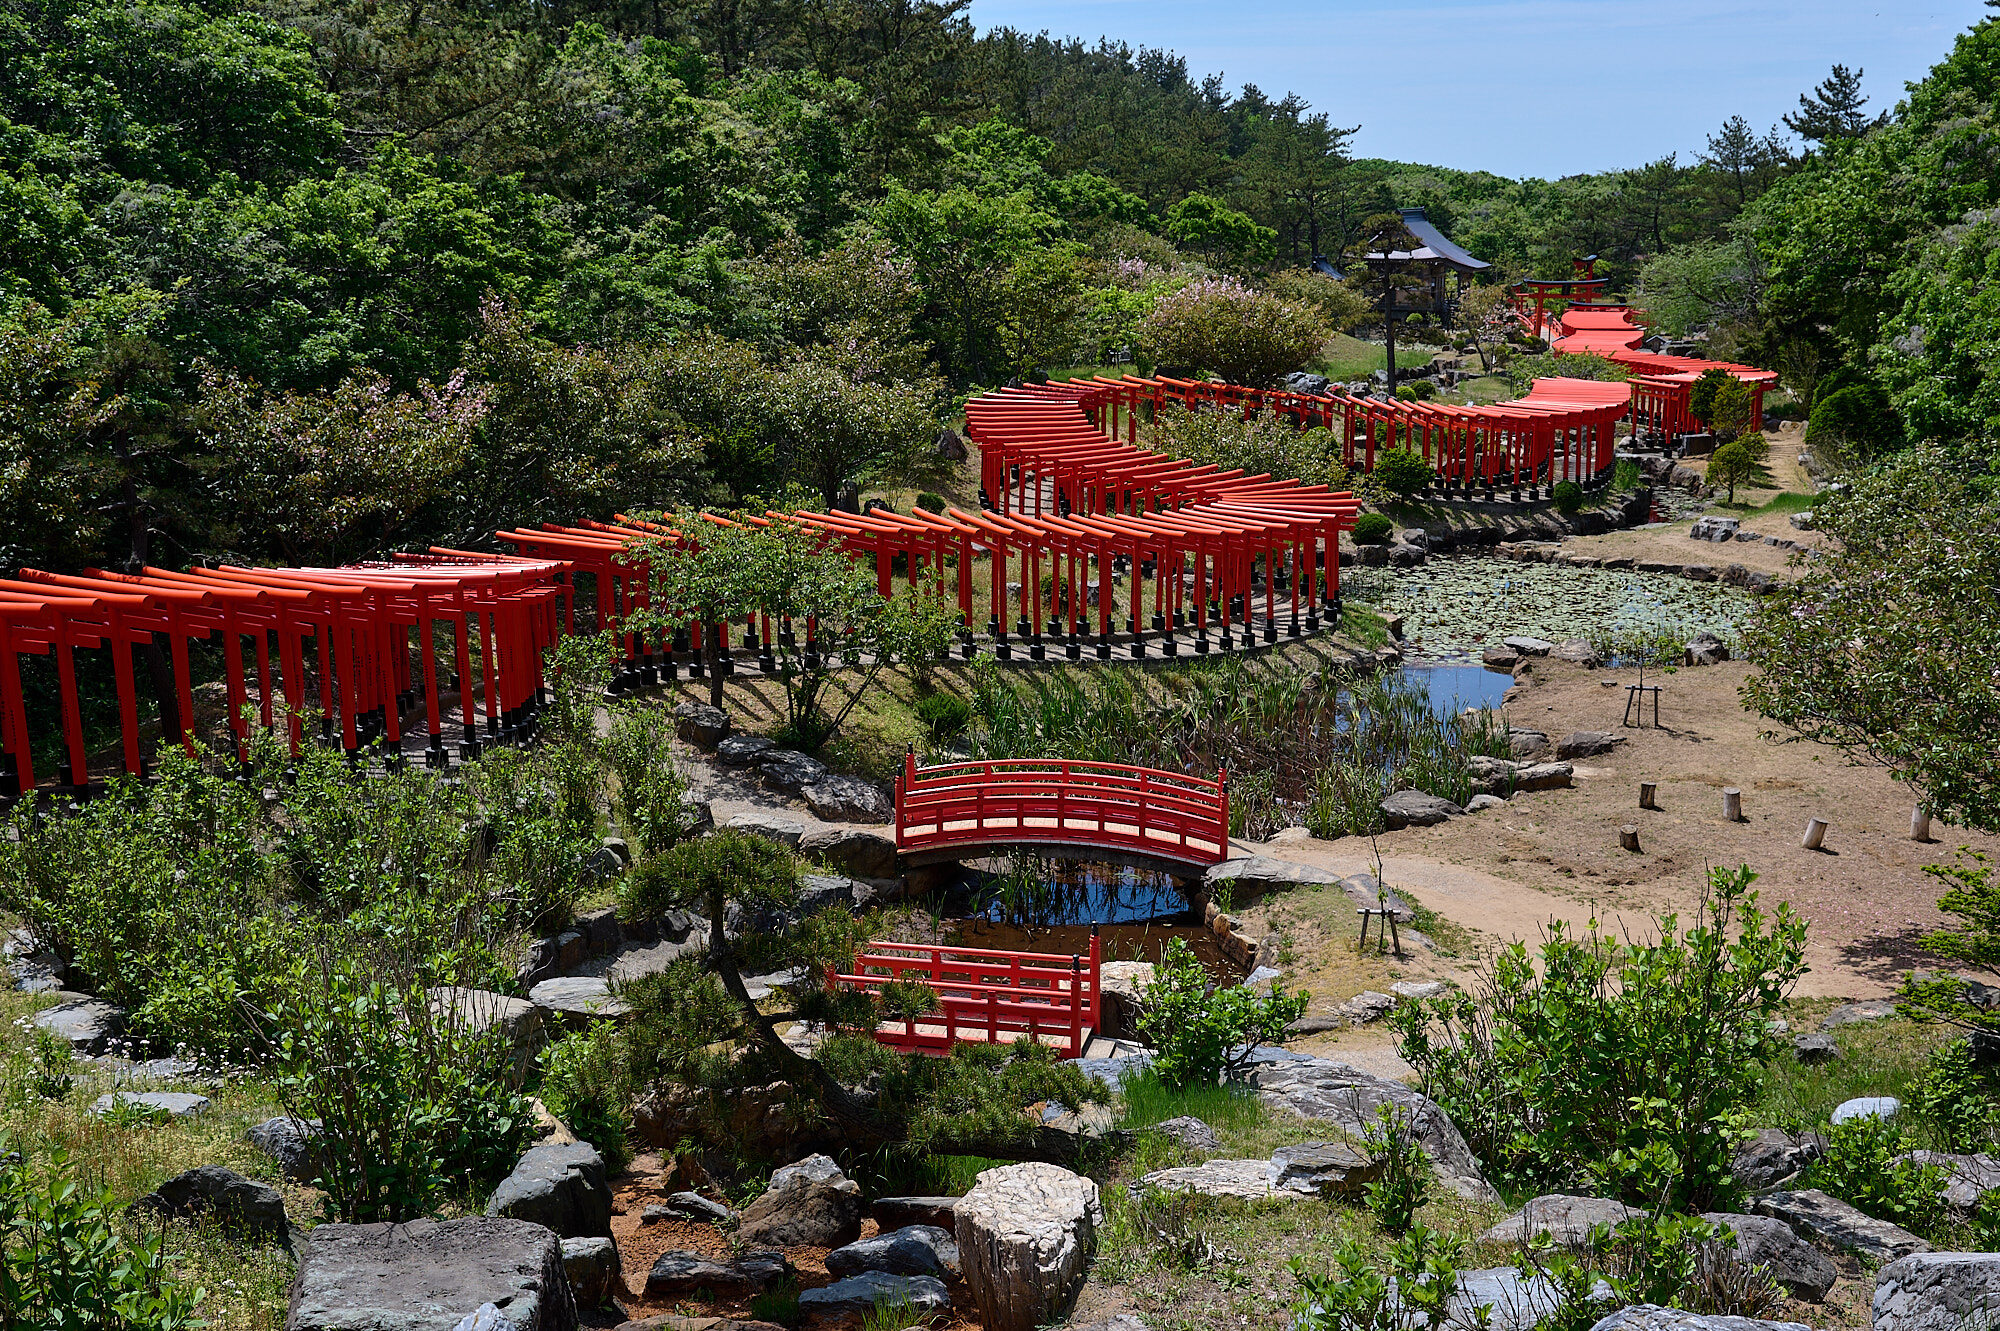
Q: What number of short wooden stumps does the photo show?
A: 5